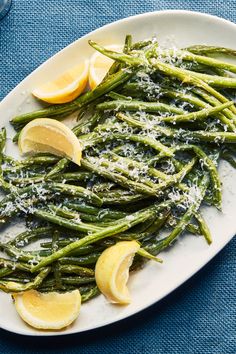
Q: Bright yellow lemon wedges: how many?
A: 5